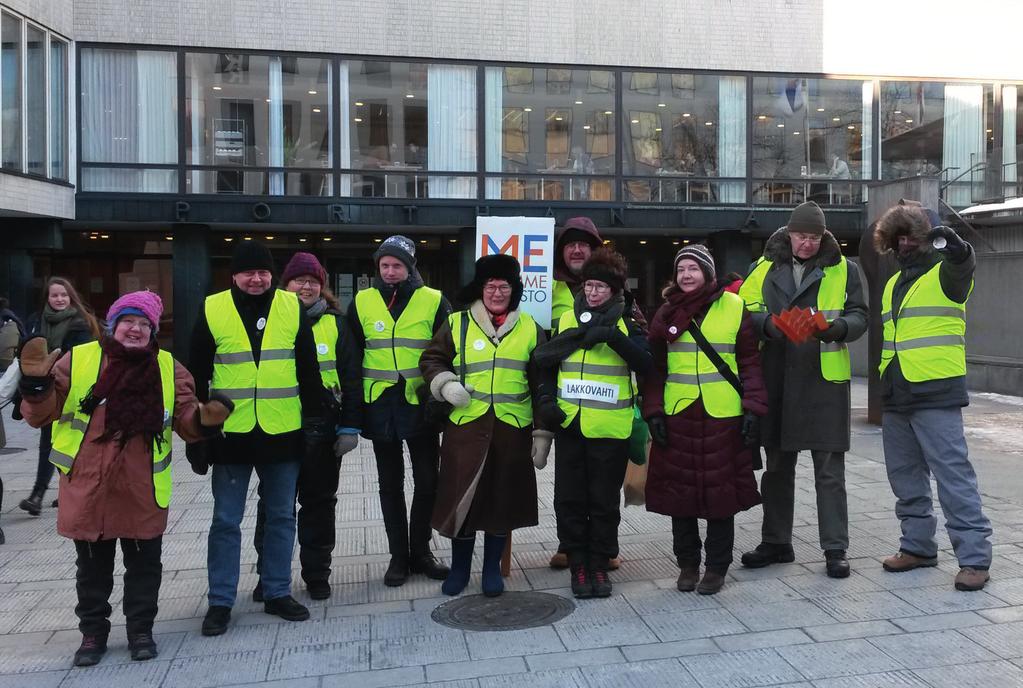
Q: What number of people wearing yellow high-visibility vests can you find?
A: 10